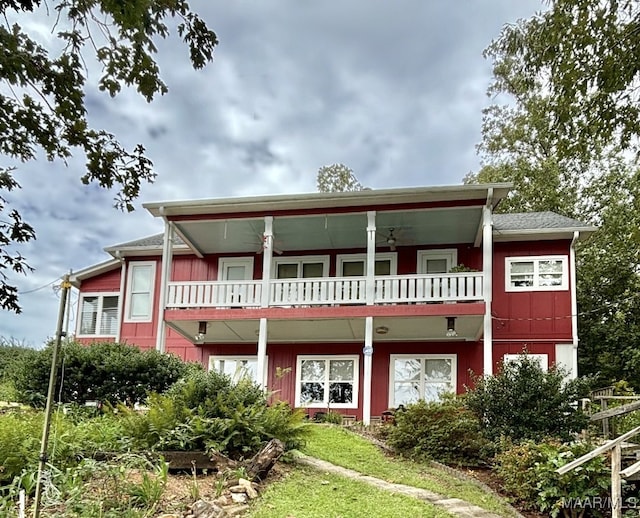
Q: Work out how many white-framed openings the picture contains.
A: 11